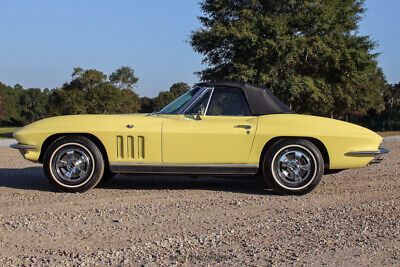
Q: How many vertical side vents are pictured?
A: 3